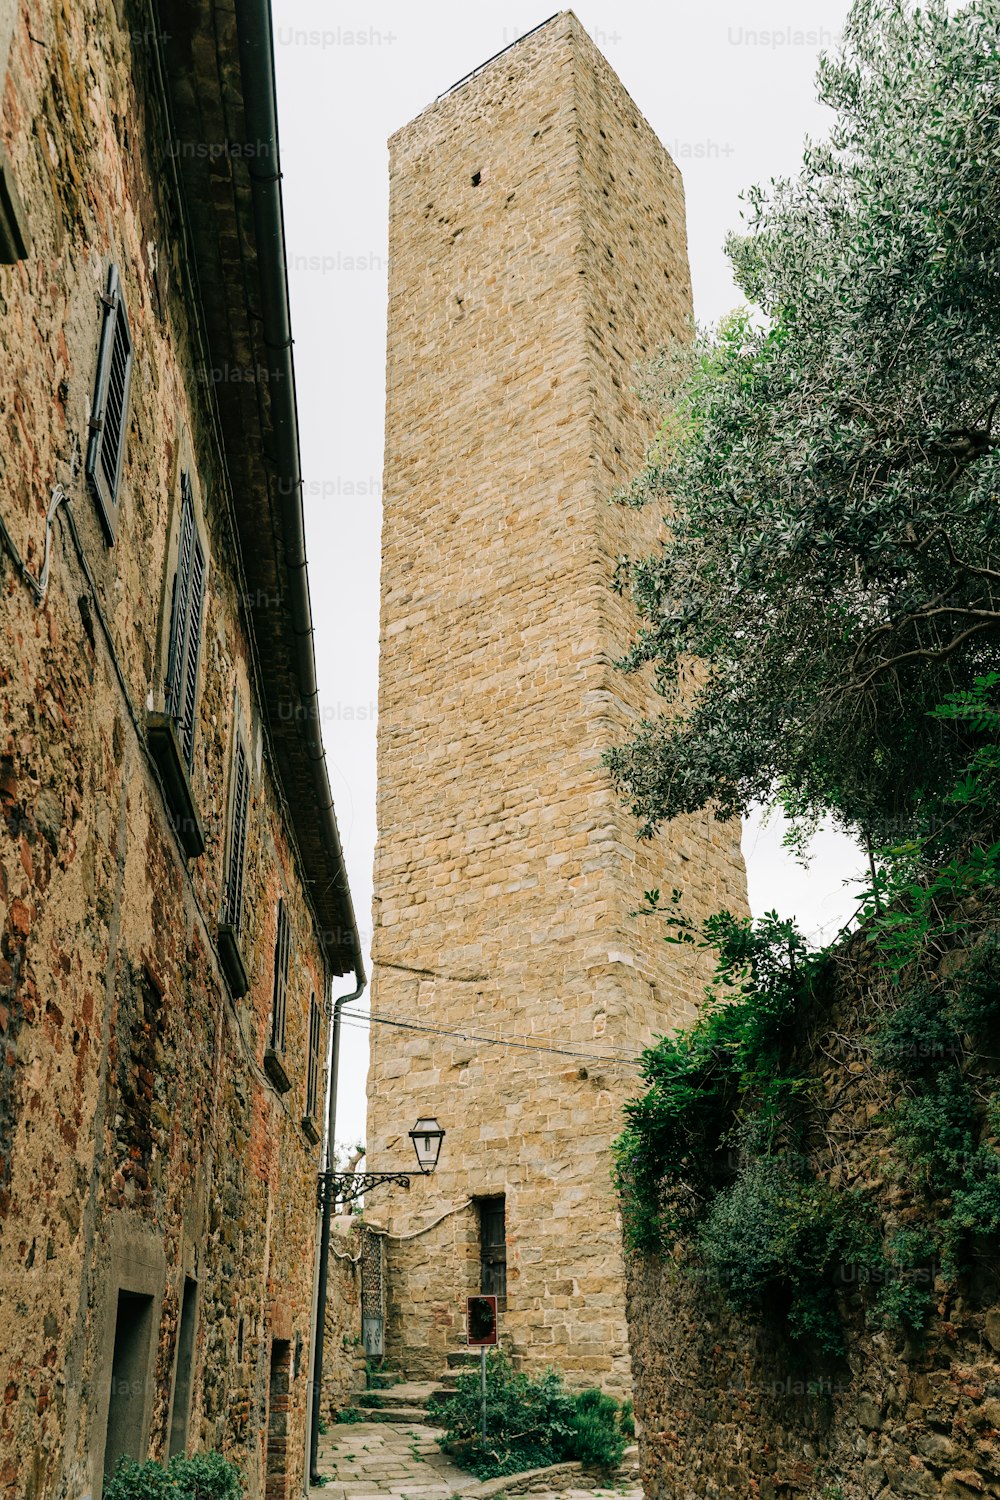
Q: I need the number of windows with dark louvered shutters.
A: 5